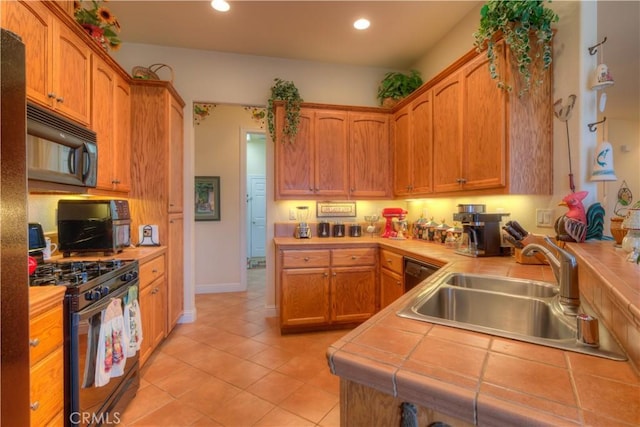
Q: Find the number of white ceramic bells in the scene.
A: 2